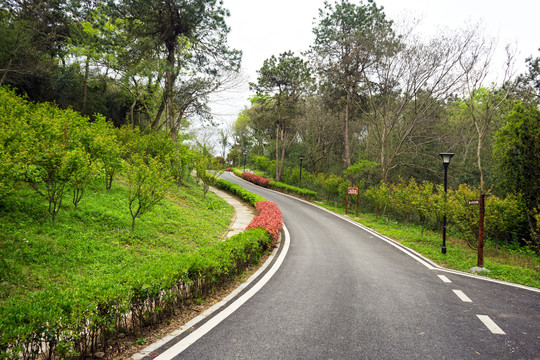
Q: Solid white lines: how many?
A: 2